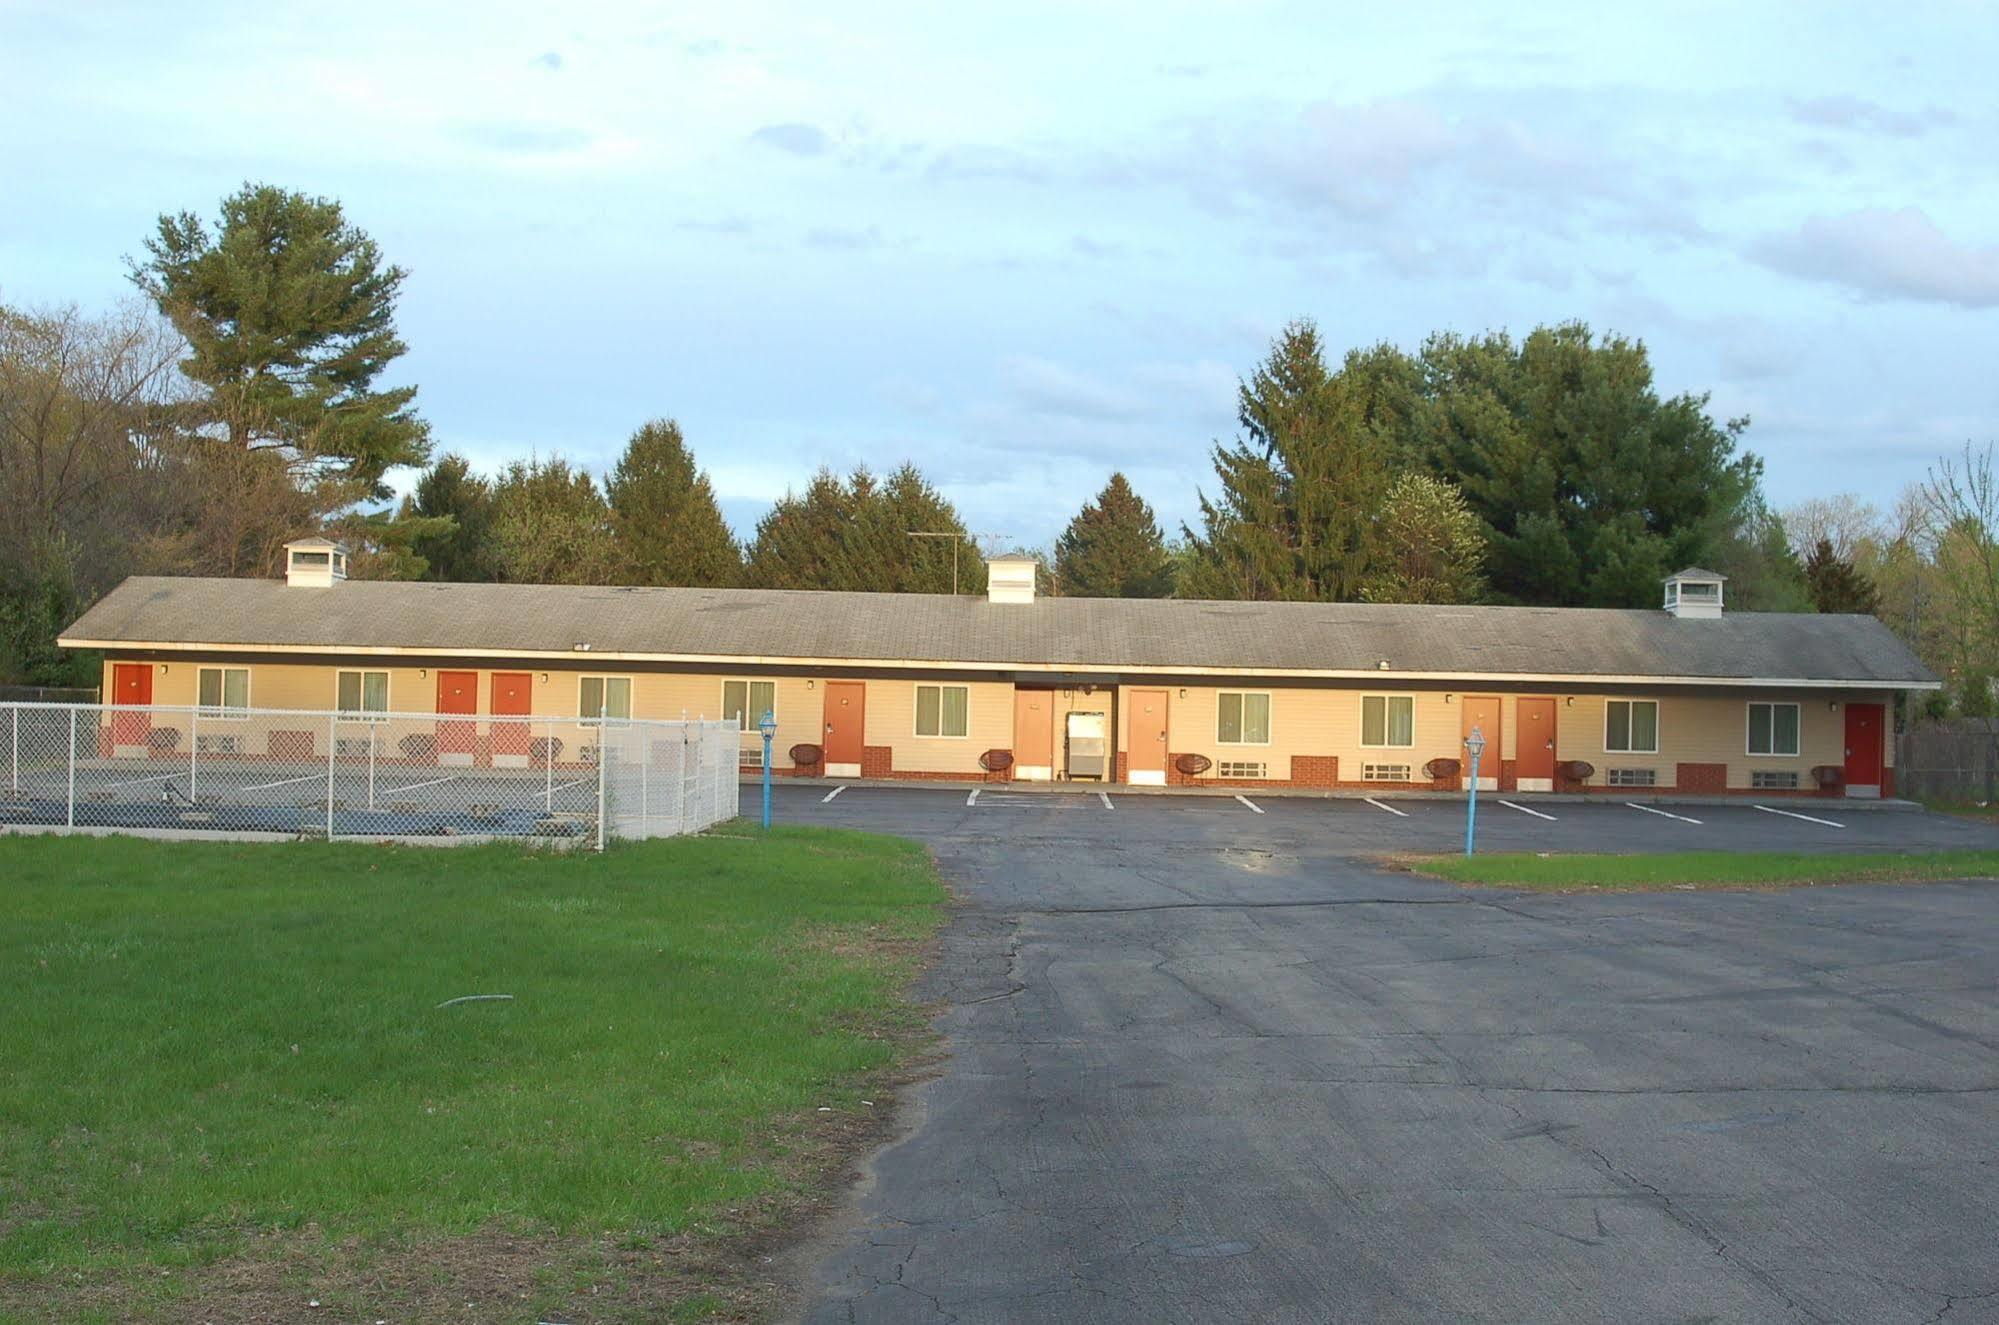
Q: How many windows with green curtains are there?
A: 9